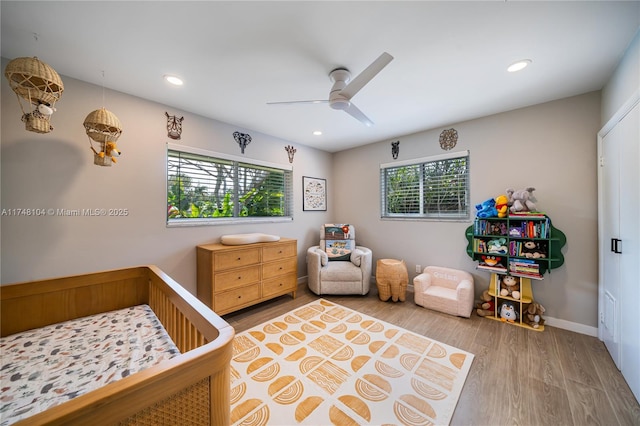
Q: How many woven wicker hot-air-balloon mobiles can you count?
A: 2